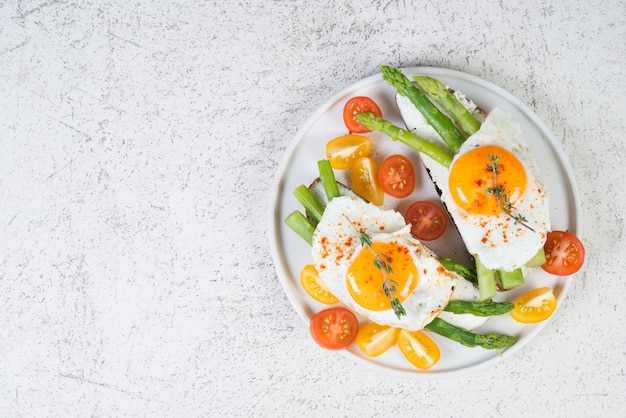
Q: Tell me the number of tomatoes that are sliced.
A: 11